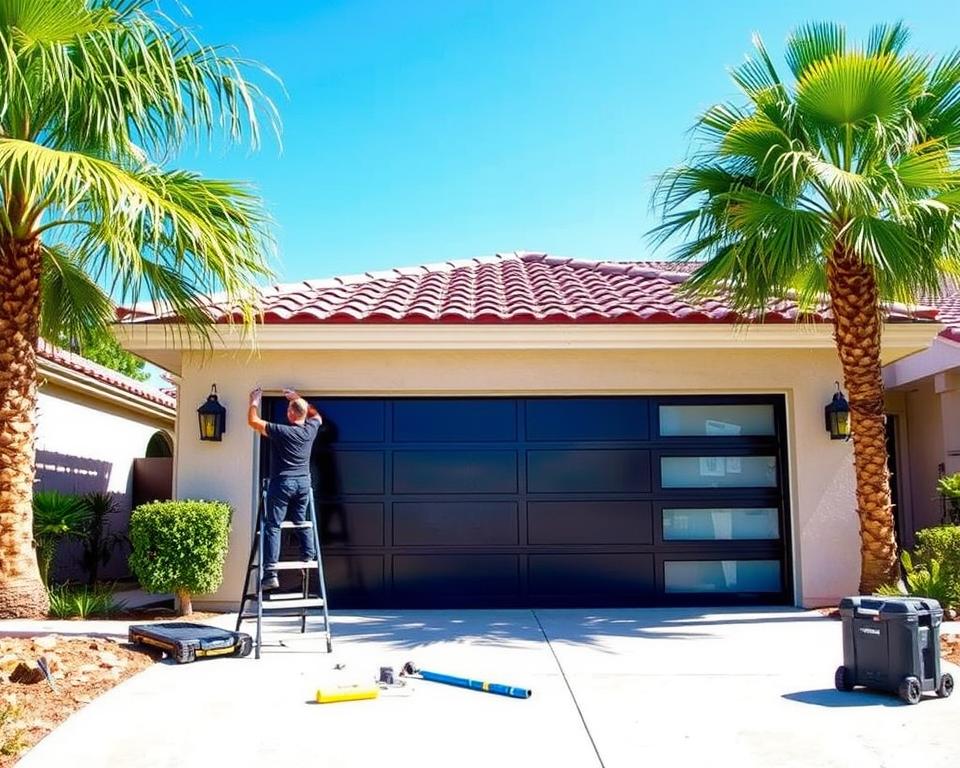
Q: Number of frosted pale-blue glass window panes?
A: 4